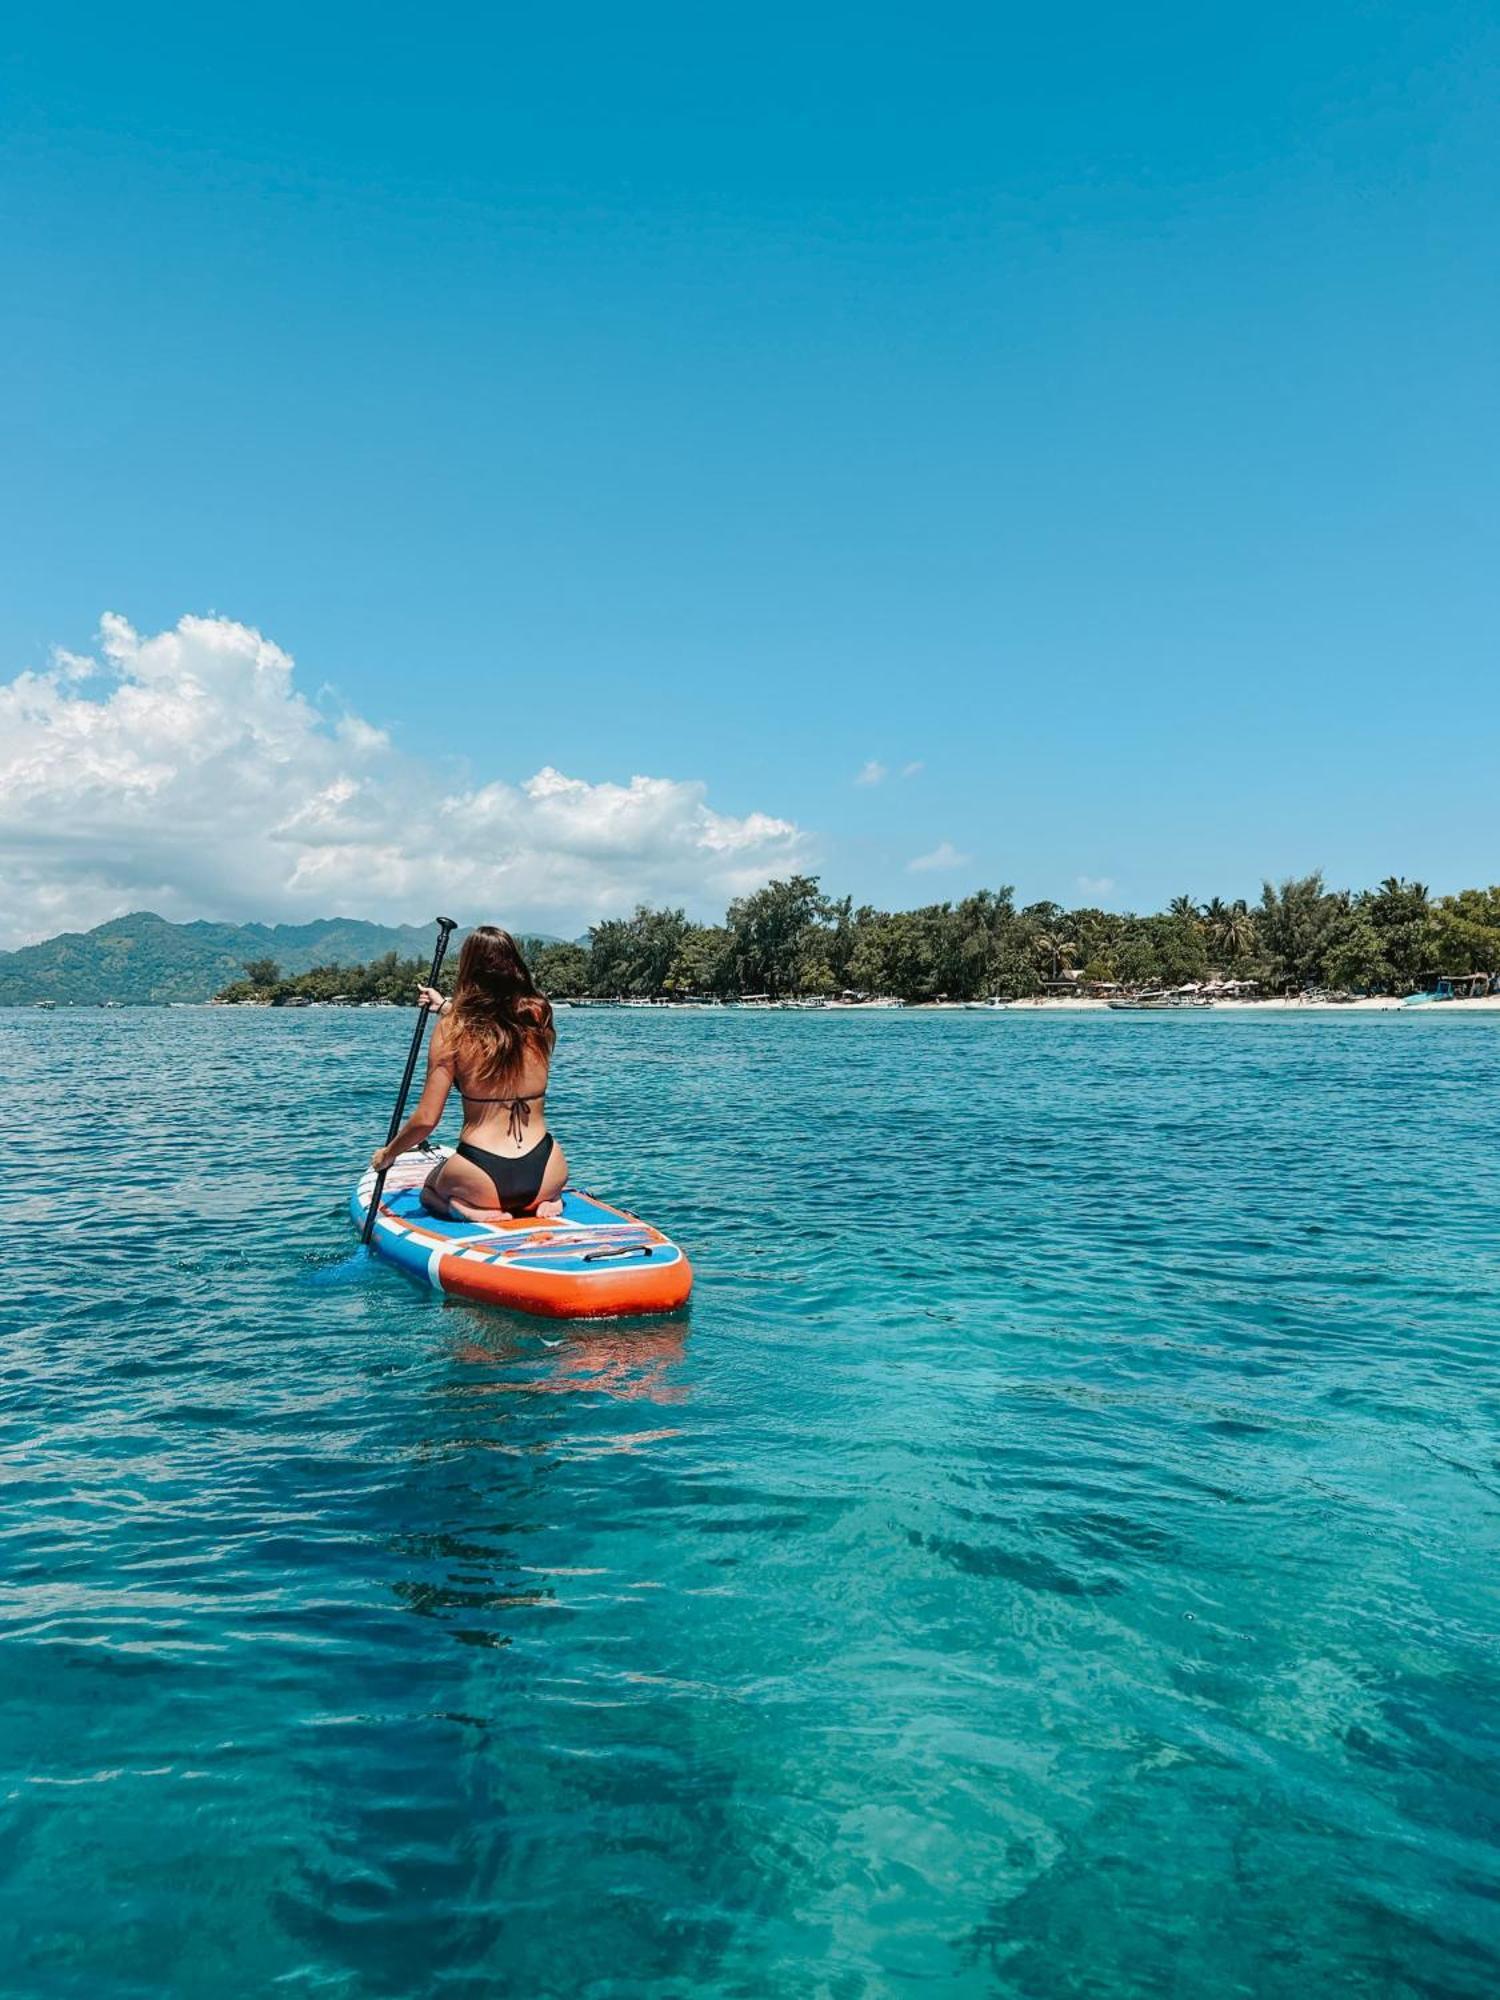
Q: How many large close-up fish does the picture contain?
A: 0